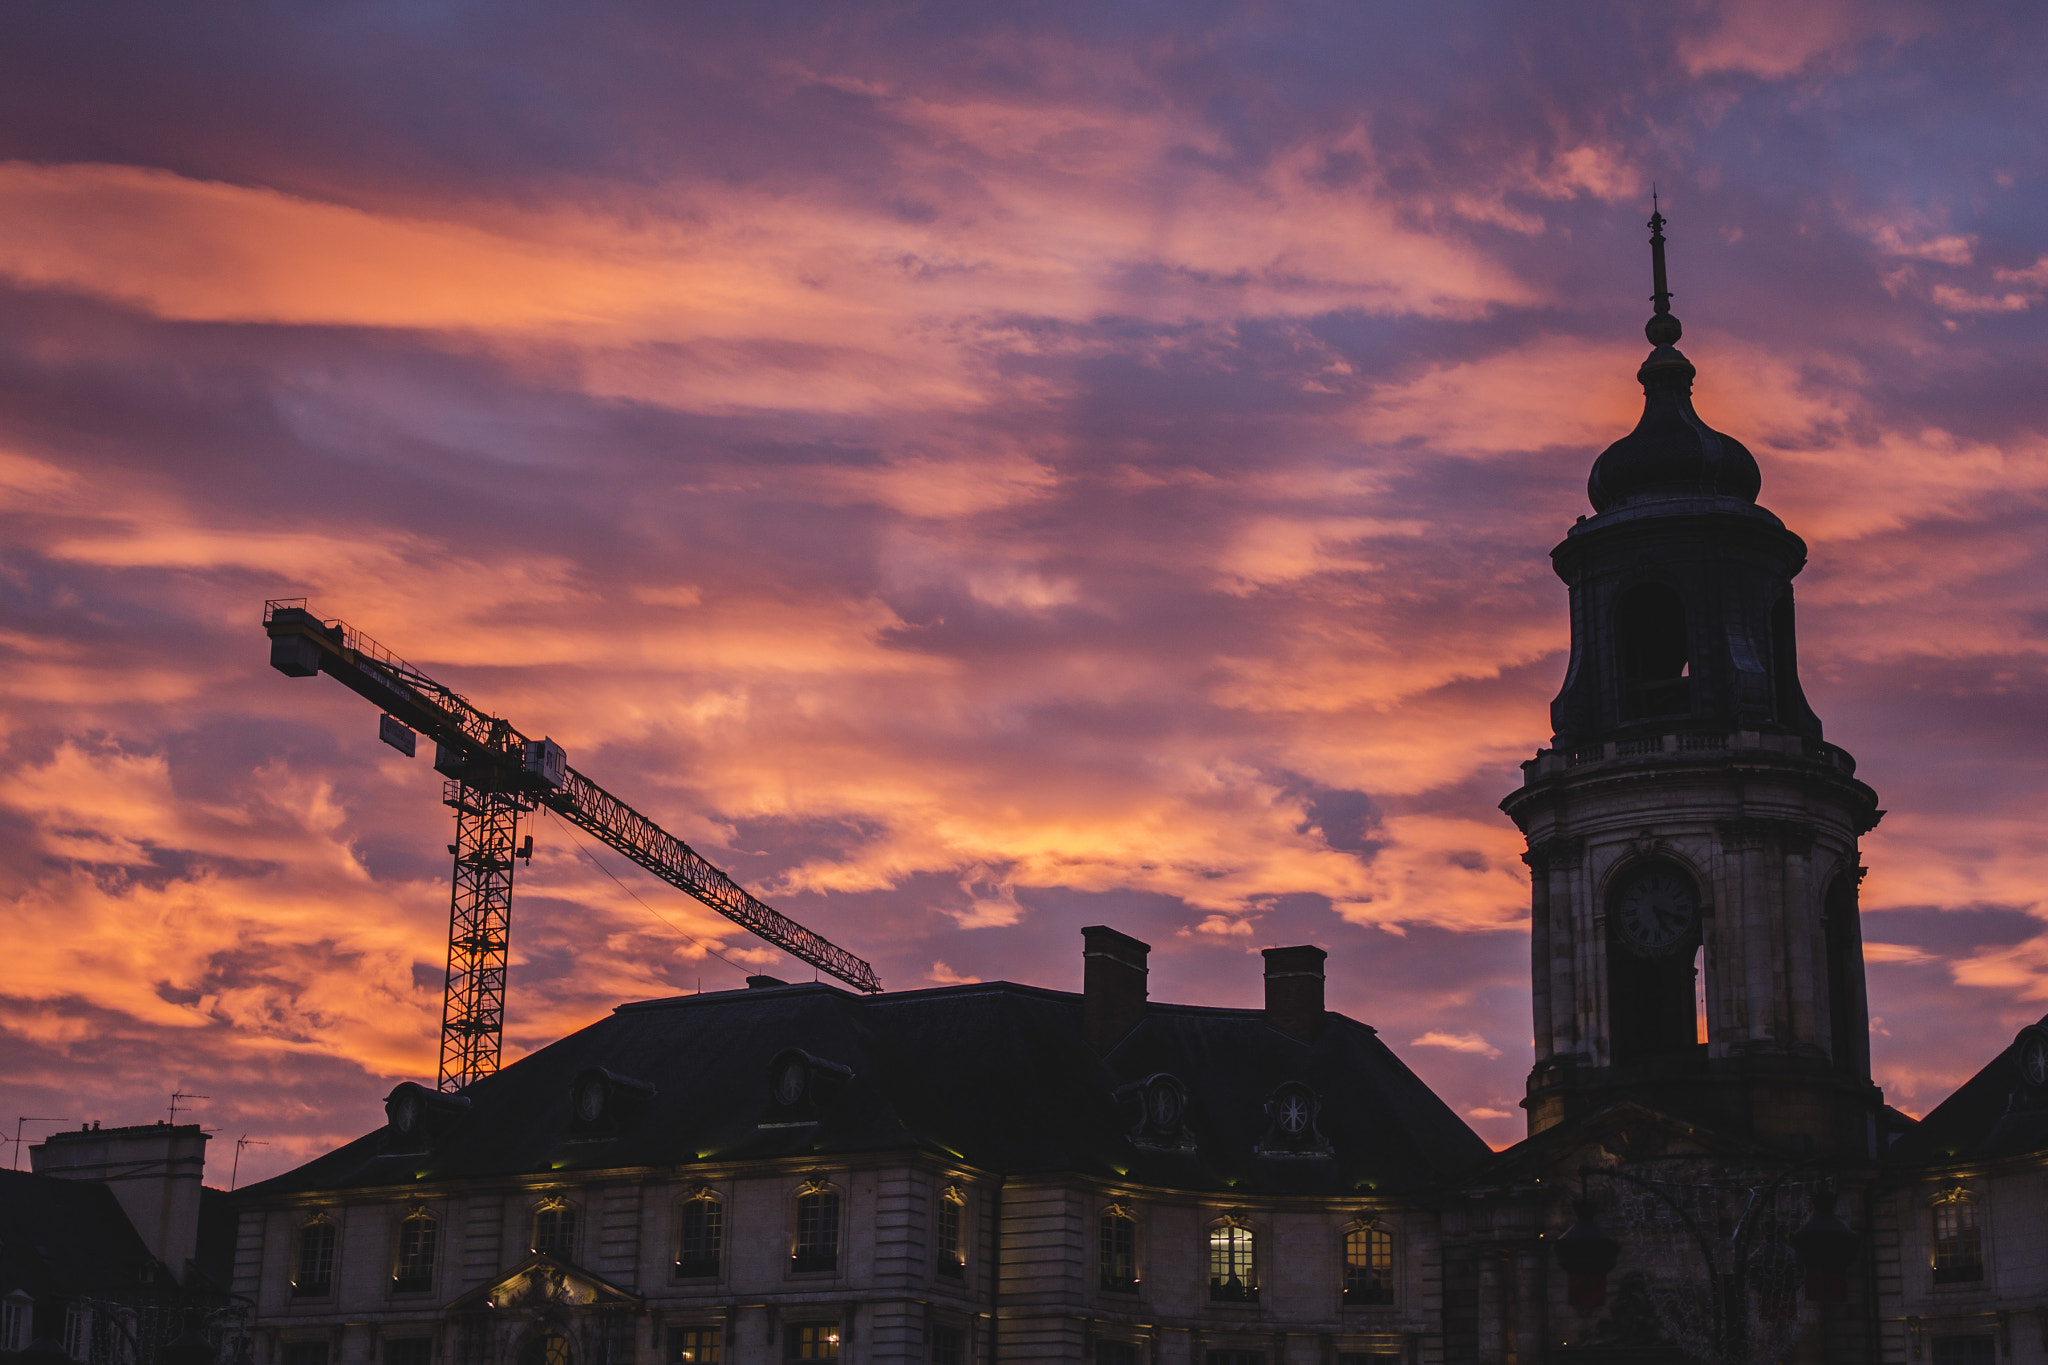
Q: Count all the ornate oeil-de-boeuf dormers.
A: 6